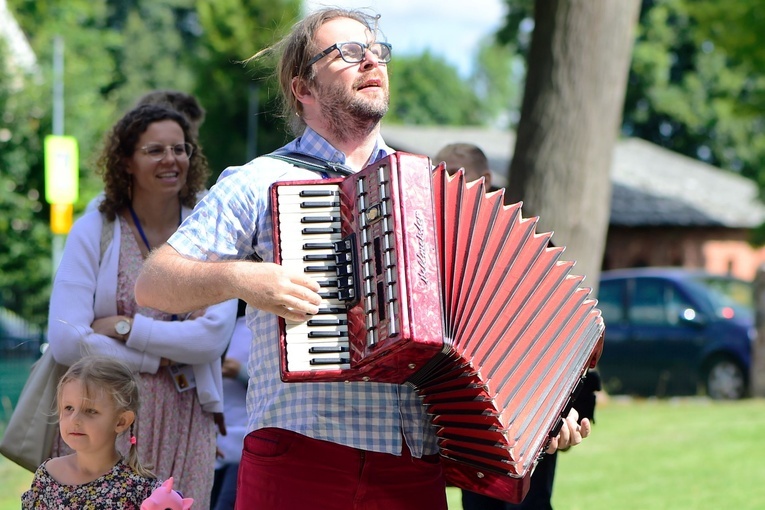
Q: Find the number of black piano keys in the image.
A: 14